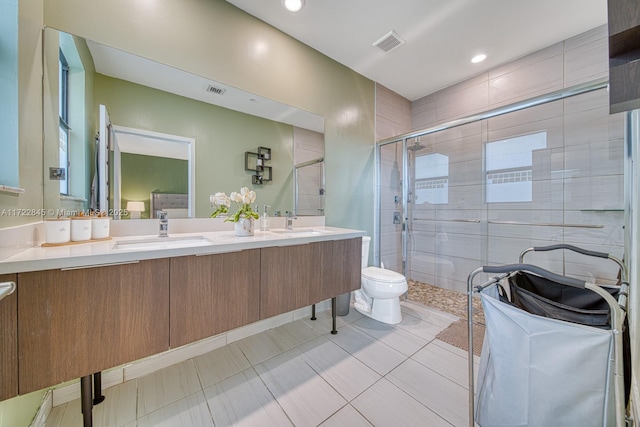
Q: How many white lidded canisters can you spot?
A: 3